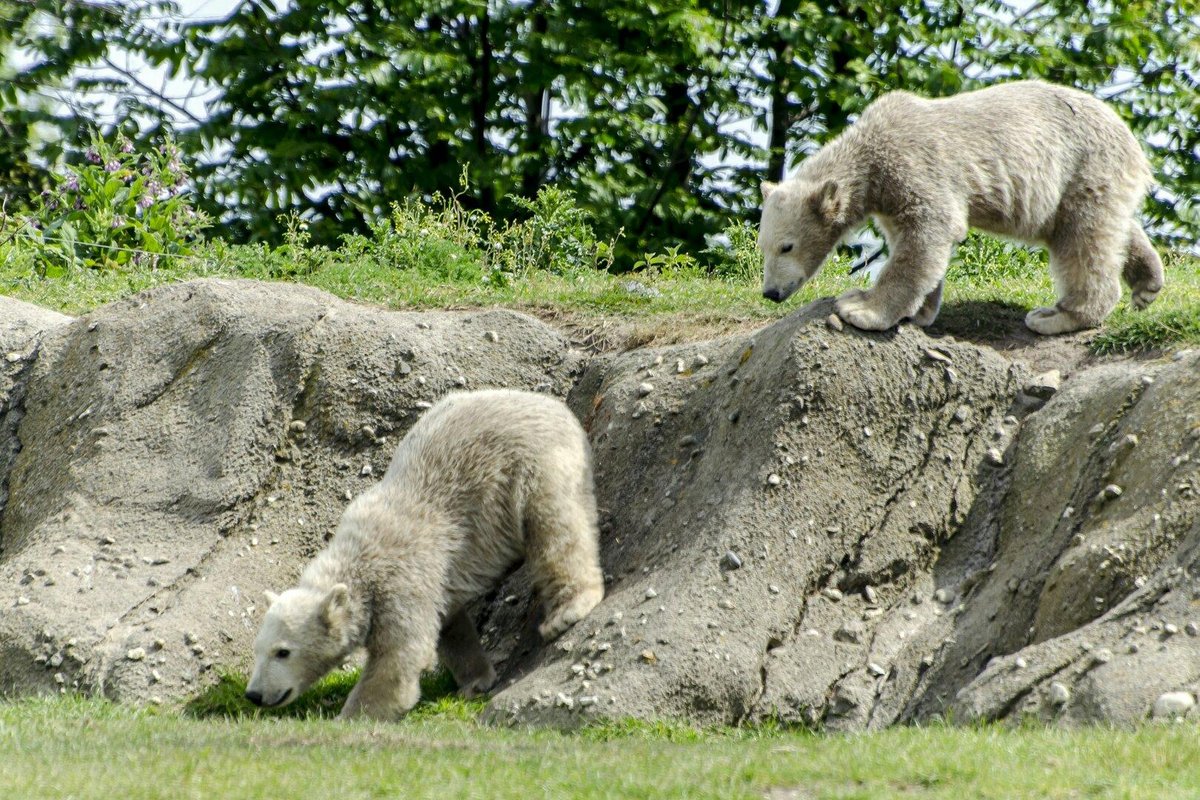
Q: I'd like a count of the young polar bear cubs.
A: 2